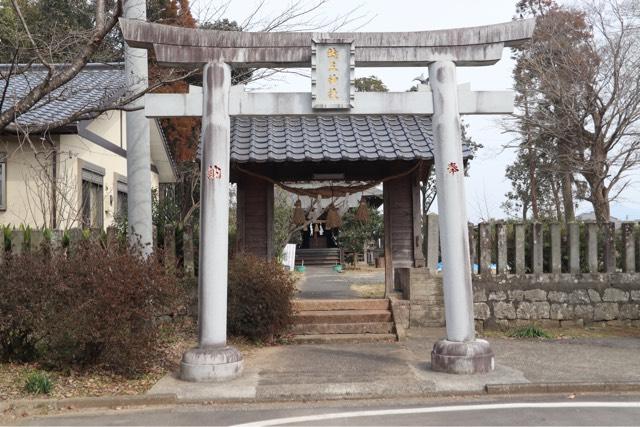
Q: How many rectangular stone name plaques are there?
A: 1